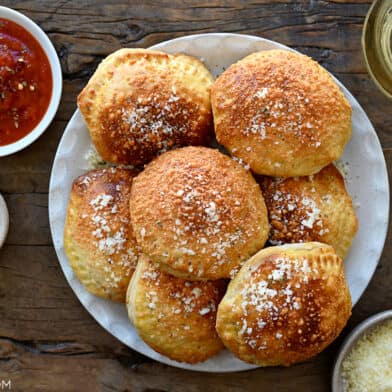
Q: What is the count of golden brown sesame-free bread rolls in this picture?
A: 7